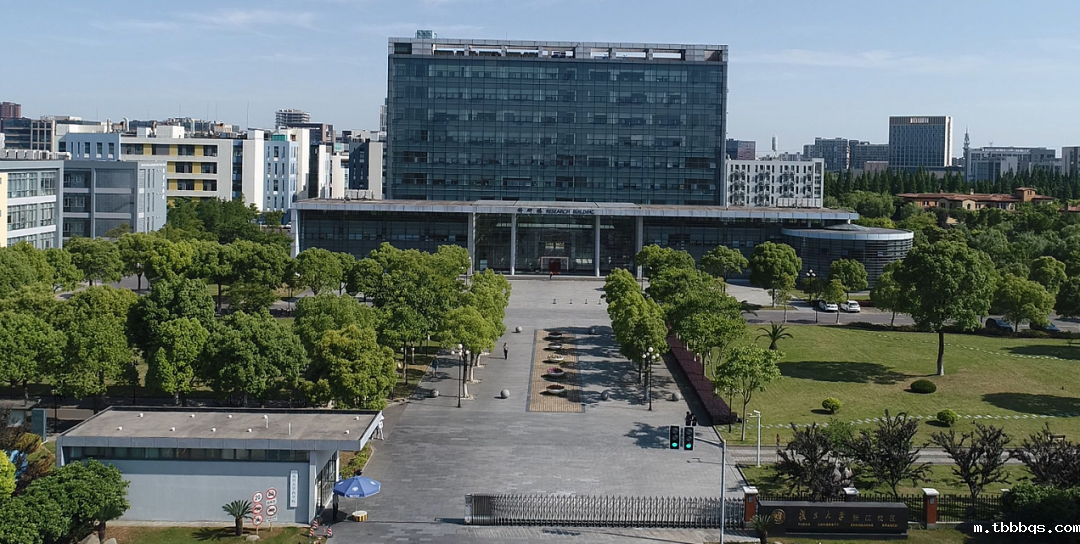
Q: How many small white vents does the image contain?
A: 10